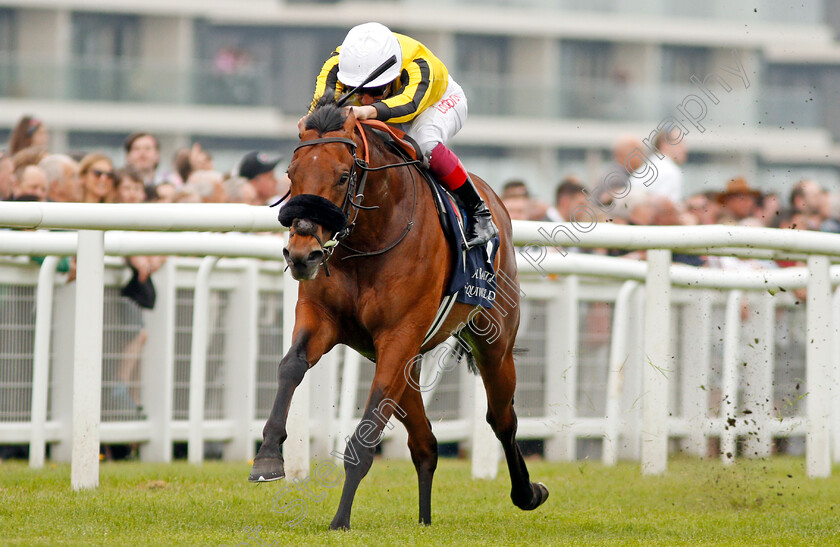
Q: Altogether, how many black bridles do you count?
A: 1